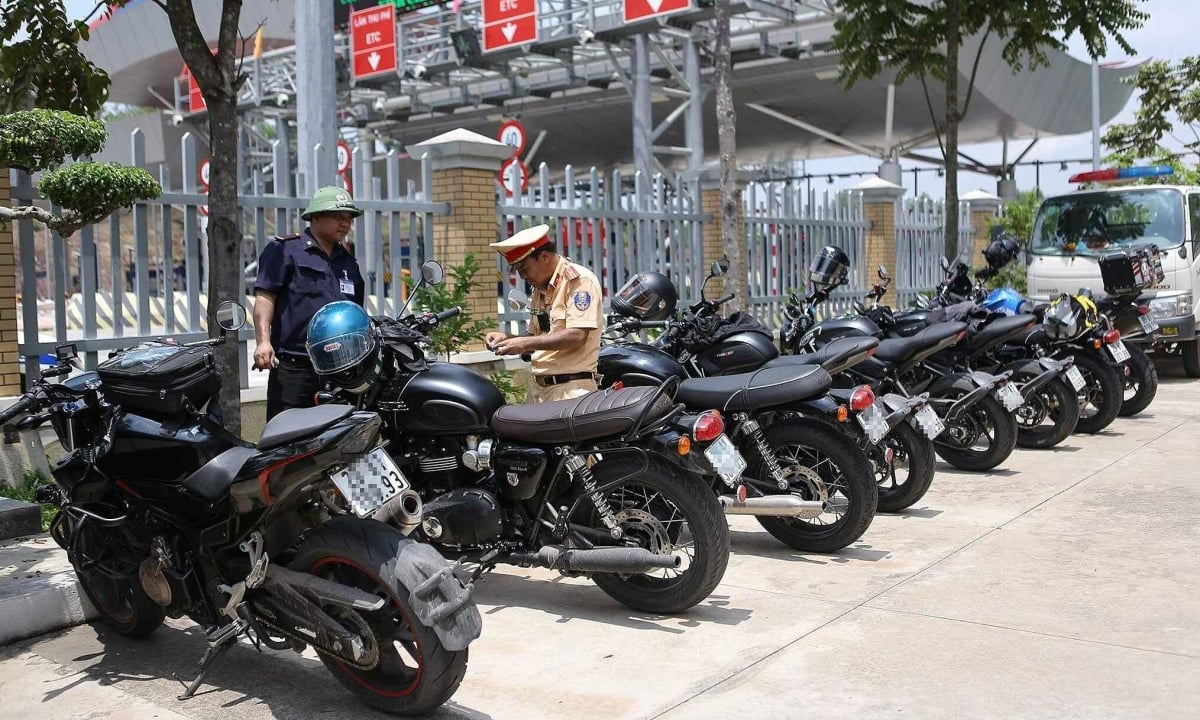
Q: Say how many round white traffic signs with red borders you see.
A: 6